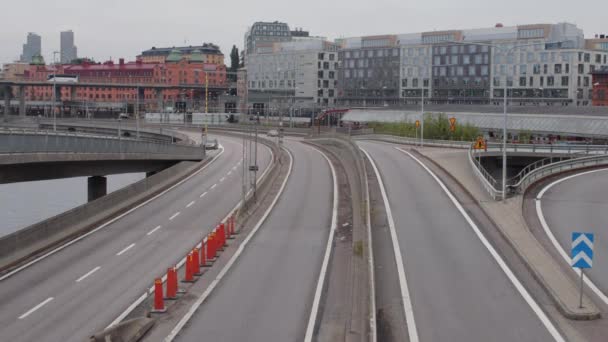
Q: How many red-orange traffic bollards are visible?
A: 12